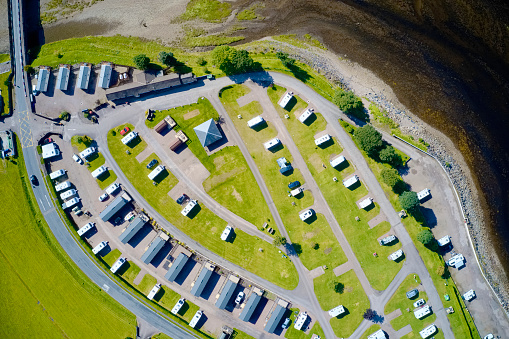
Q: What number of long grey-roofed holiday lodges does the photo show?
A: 12